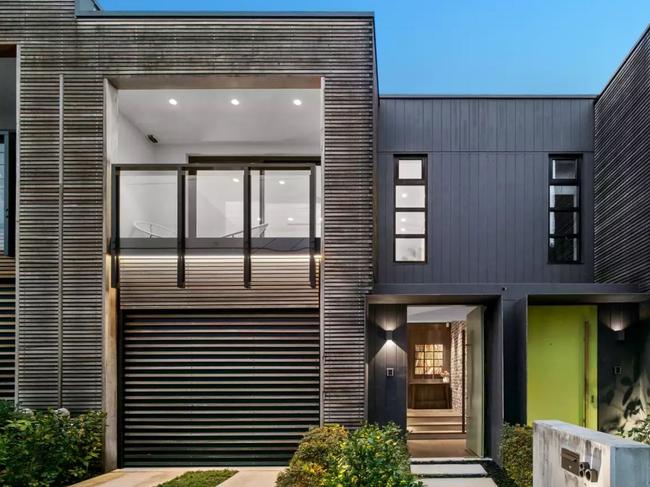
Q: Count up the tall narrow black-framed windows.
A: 2